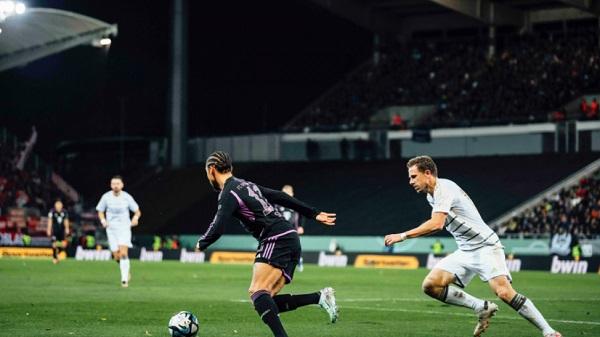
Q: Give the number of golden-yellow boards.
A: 3